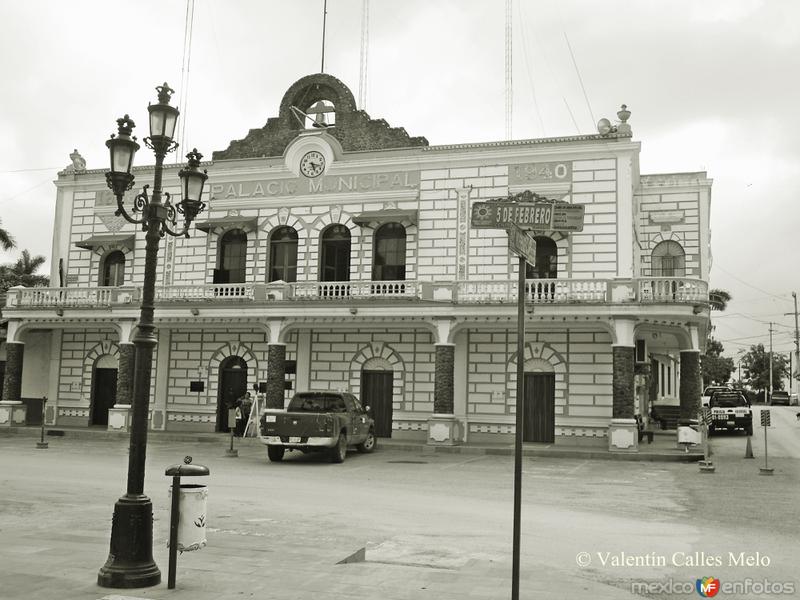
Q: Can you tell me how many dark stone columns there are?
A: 6